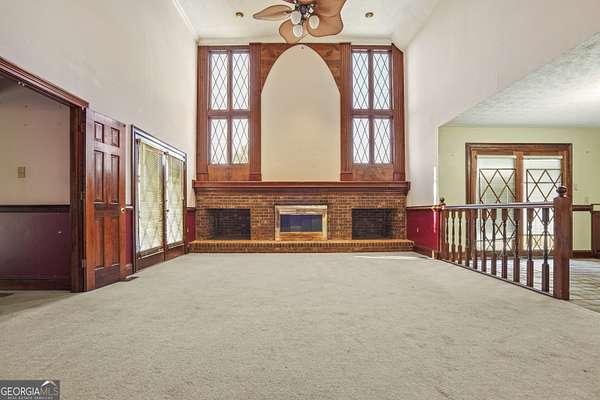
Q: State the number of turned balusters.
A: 11